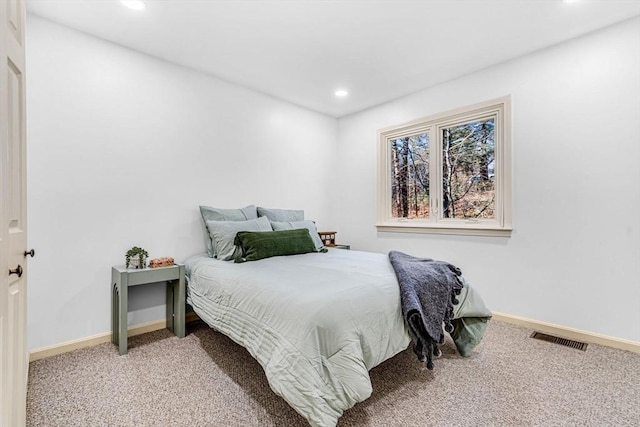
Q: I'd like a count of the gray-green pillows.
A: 4